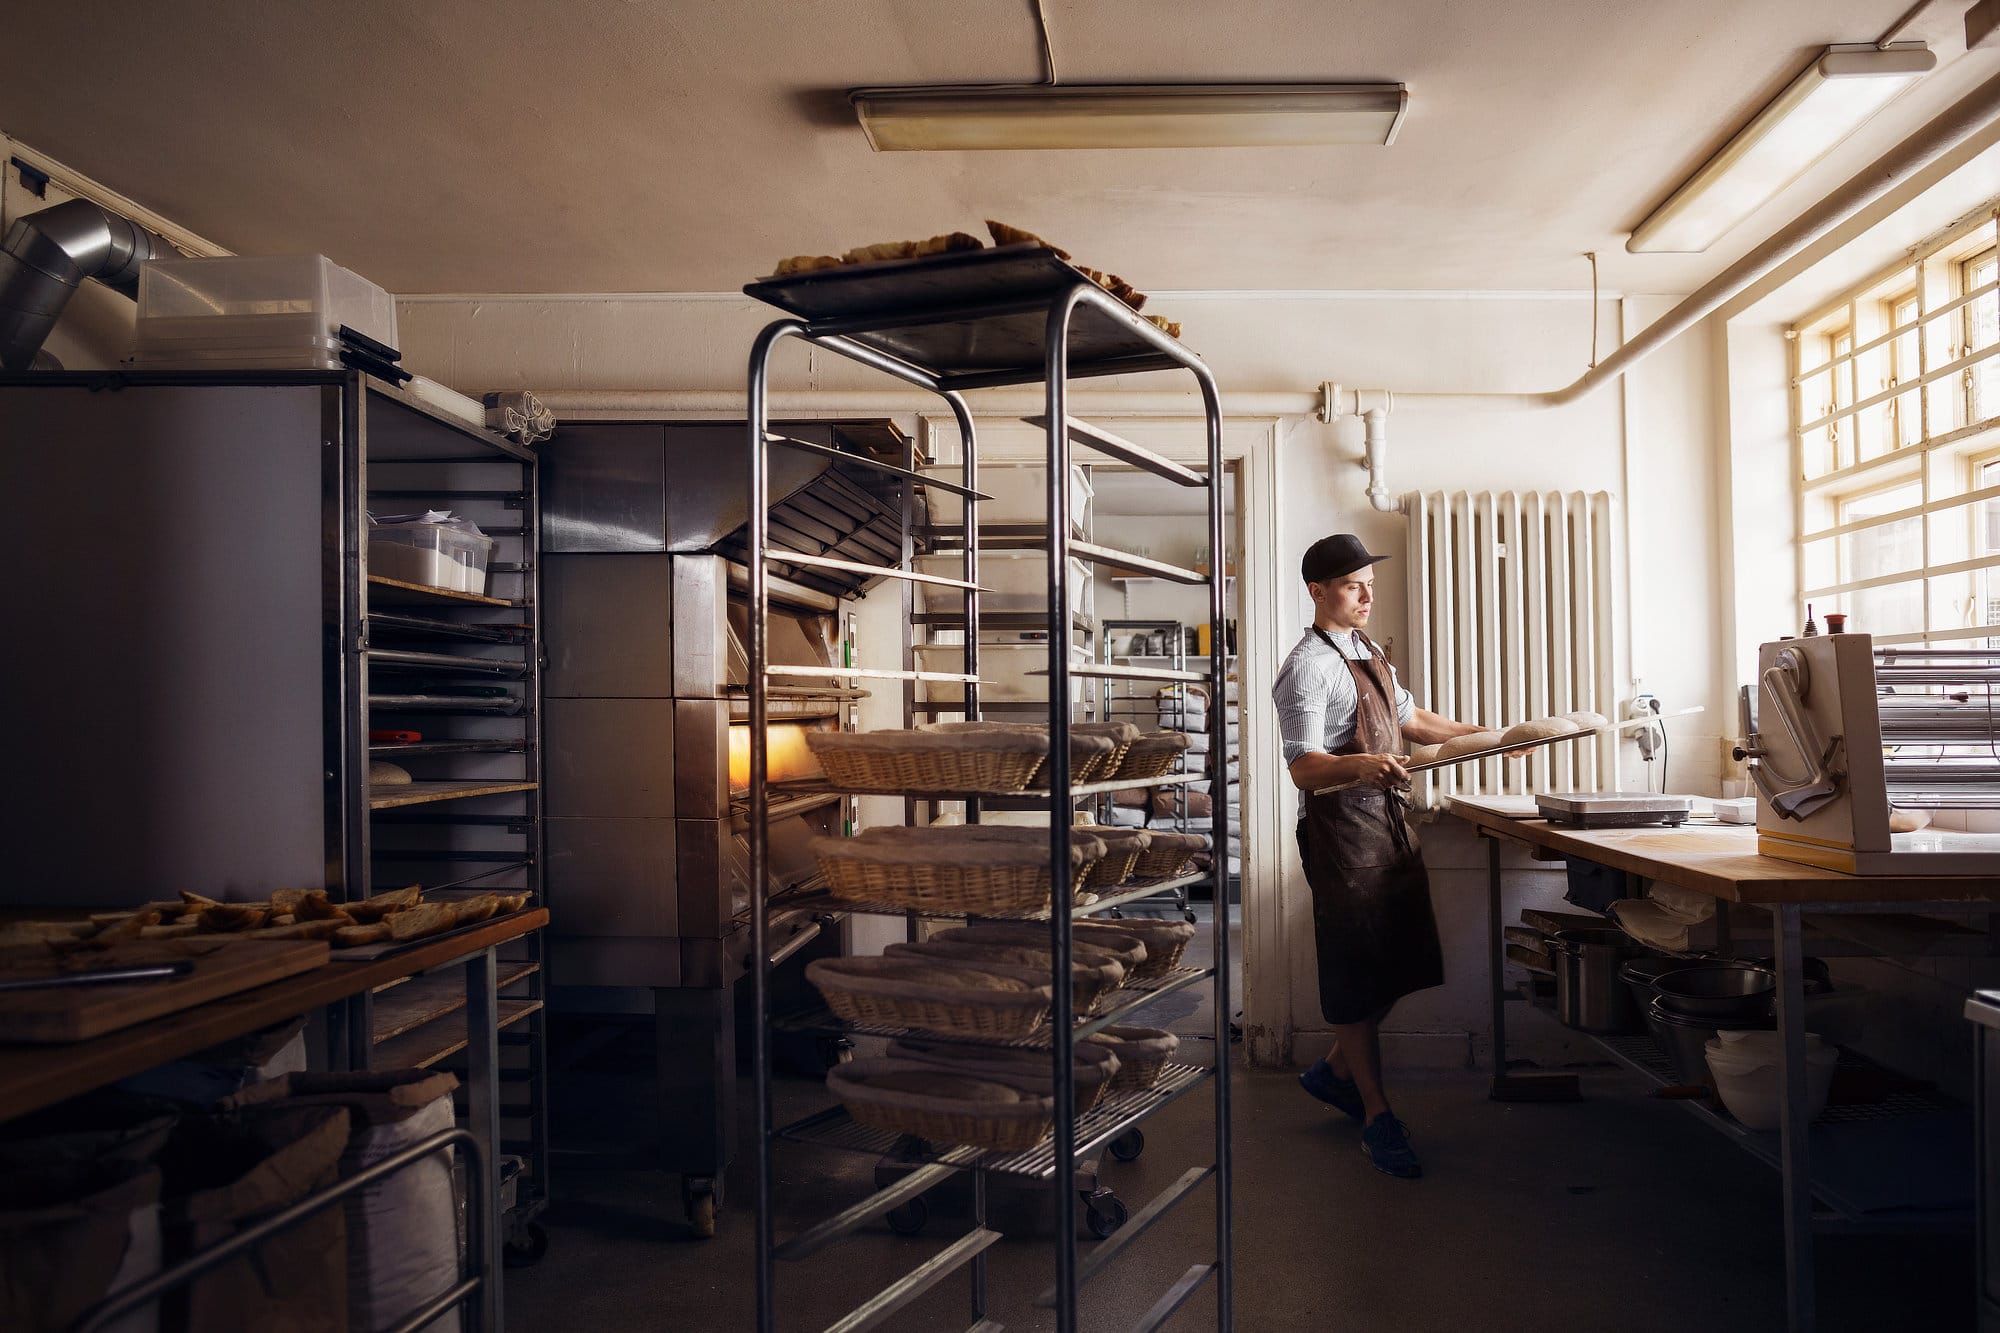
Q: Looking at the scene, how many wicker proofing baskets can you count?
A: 15